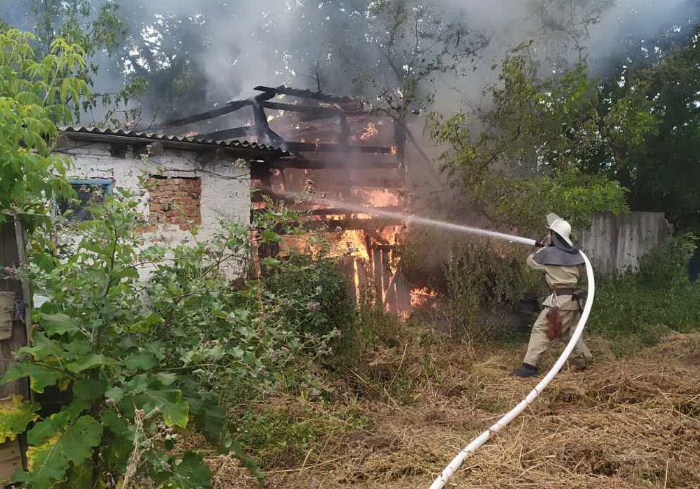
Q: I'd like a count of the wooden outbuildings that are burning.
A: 1